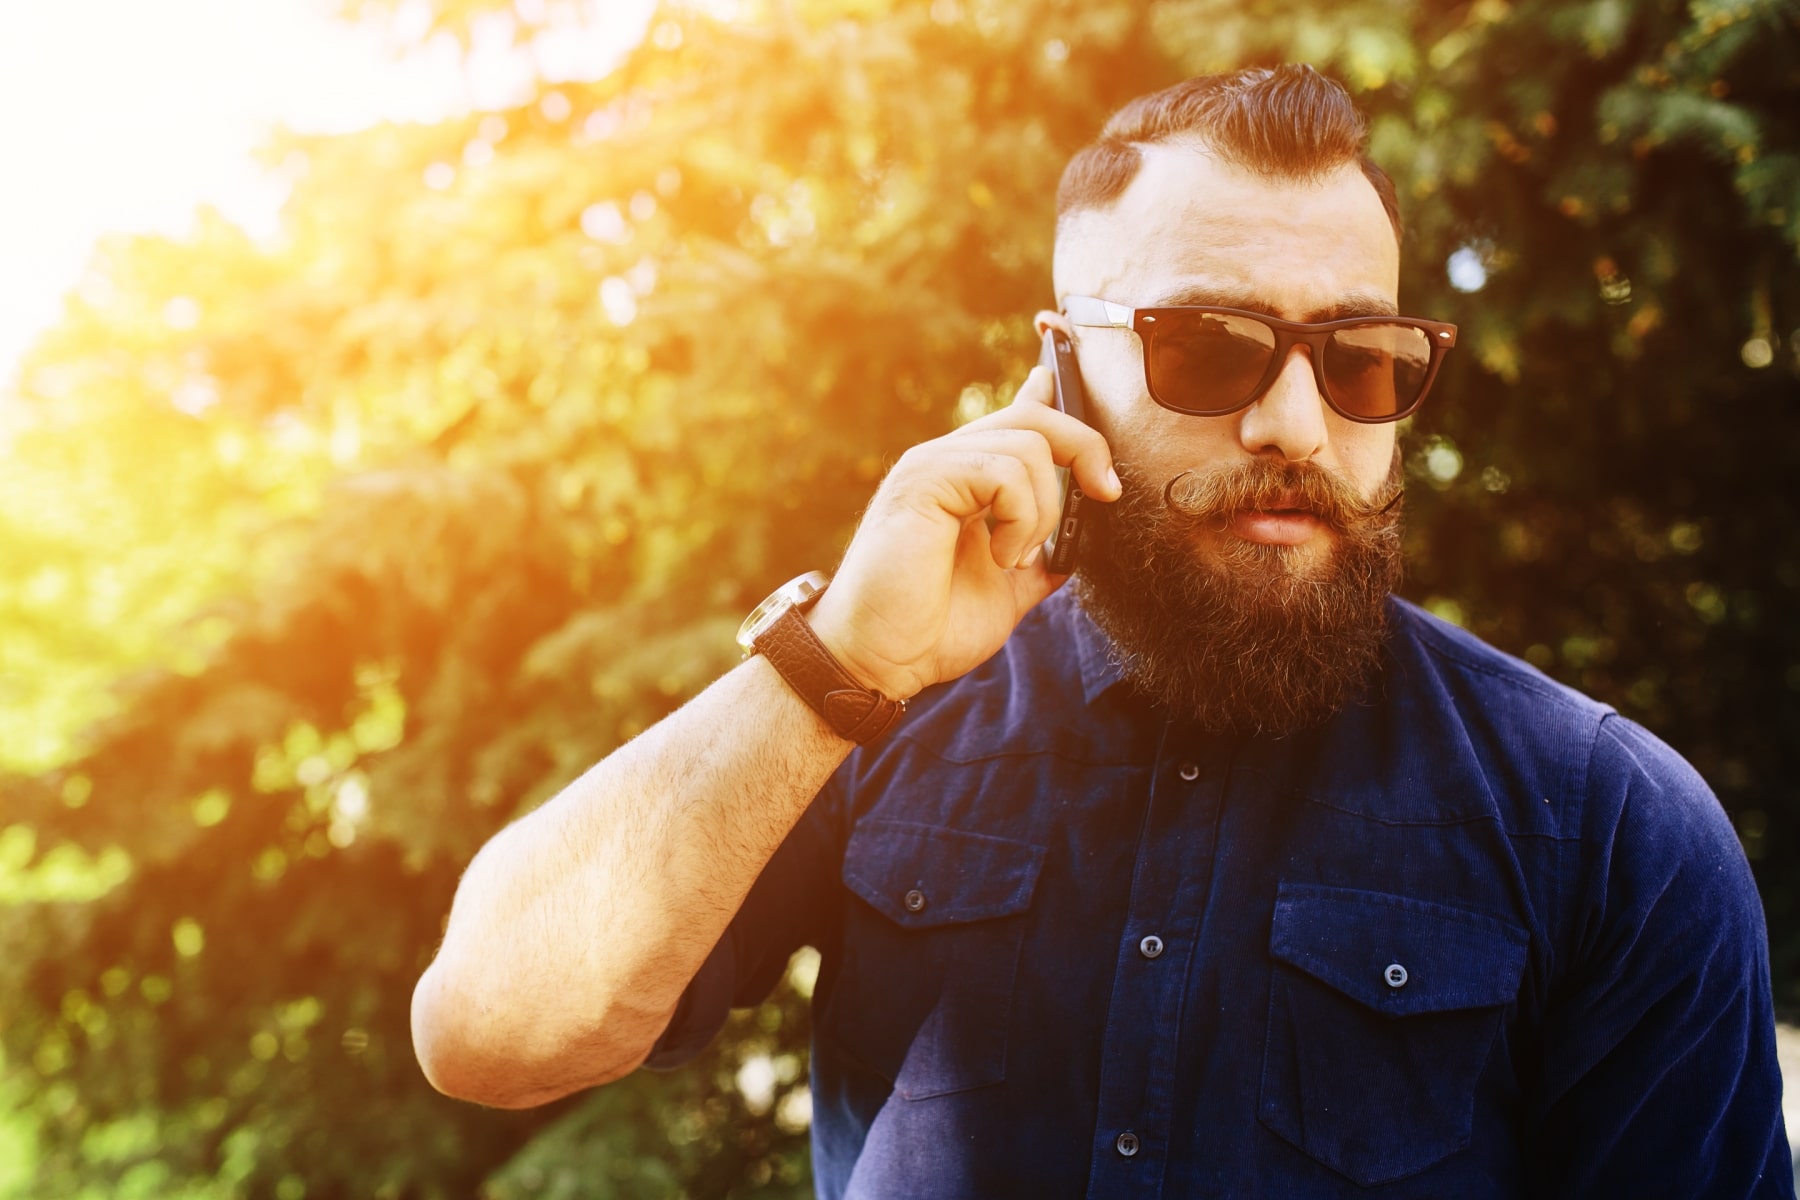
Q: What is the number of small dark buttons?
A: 5